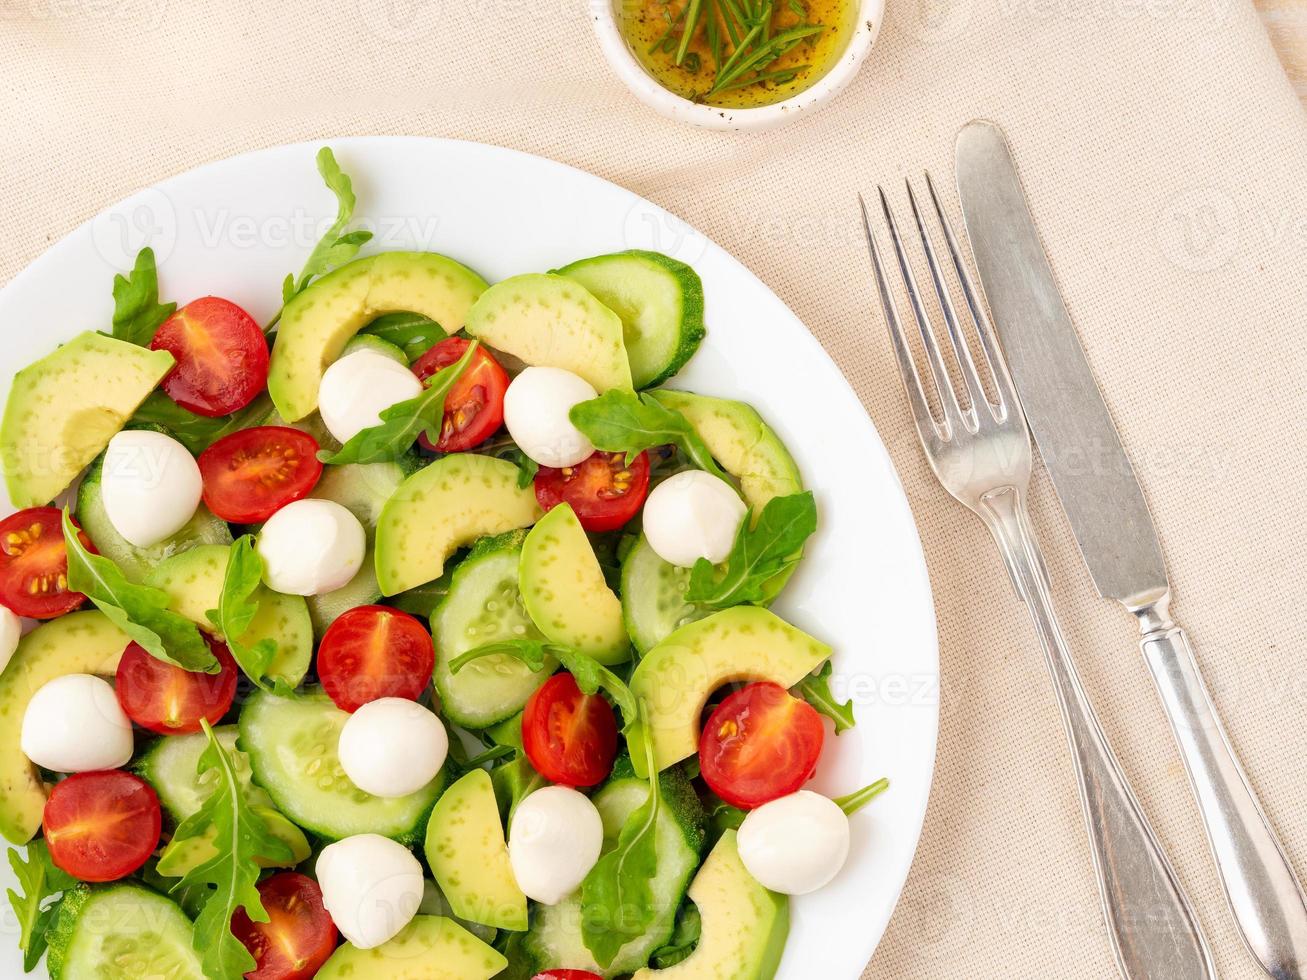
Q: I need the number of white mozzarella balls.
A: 11